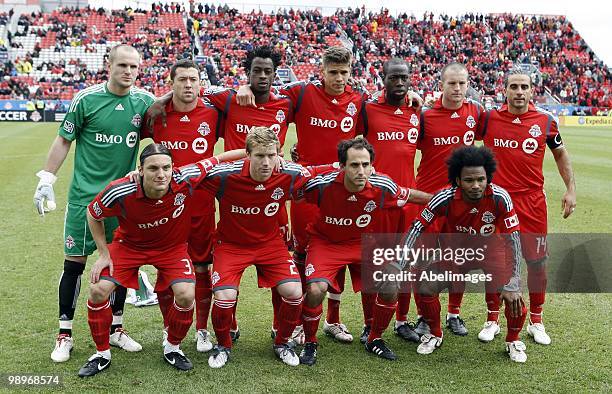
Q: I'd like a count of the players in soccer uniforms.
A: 11